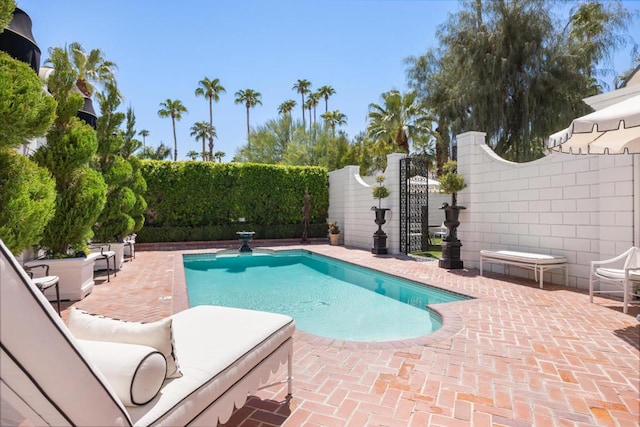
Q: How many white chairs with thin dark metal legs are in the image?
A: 3